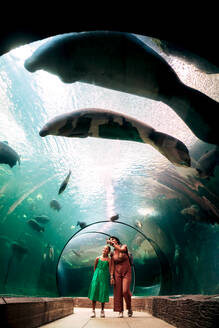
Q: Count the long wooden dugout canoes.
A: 0